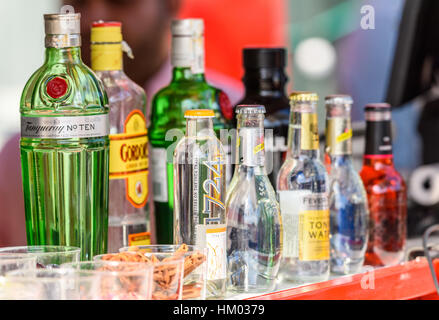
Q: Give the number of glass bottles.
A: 9